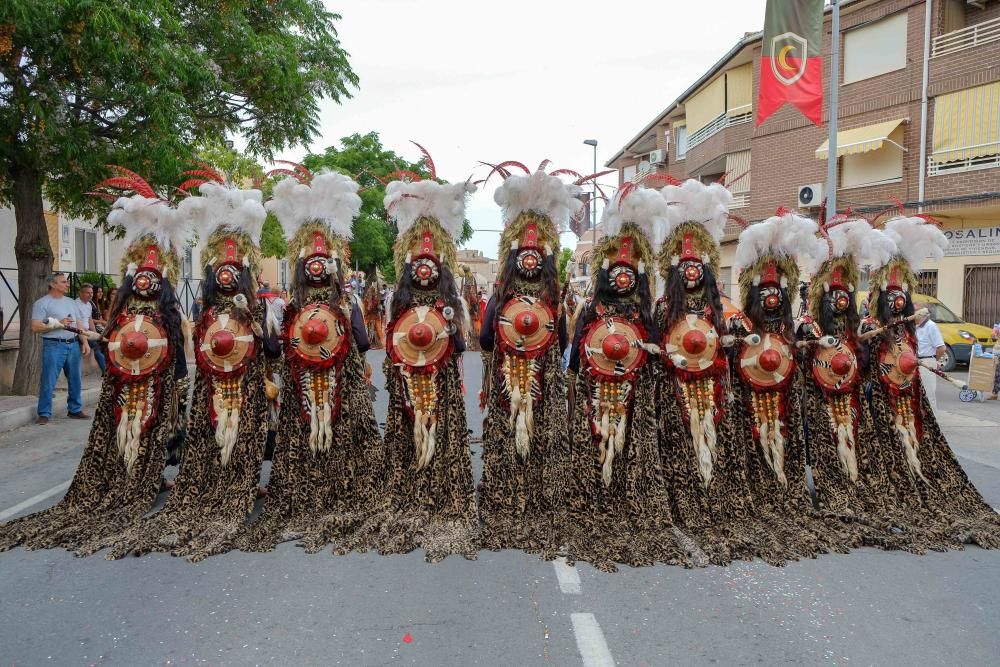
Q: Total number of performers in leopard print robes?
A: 10